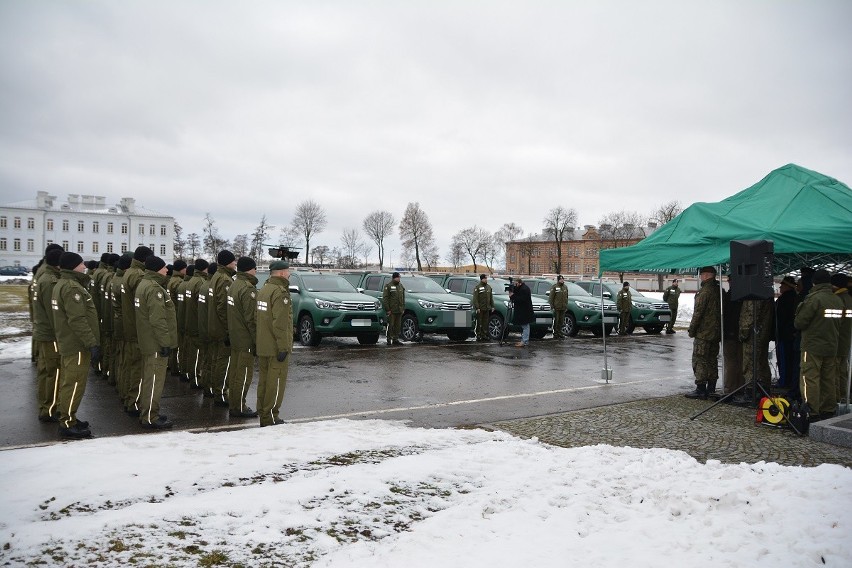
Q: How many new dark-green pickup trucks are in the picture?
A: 5